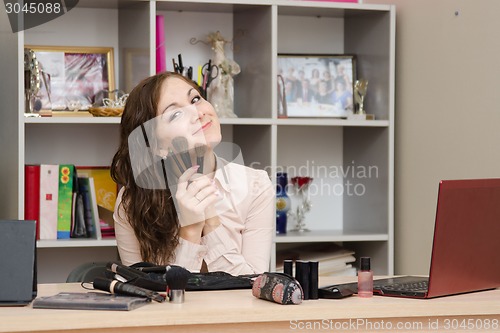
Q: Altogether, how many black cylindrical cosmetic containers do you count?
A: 4